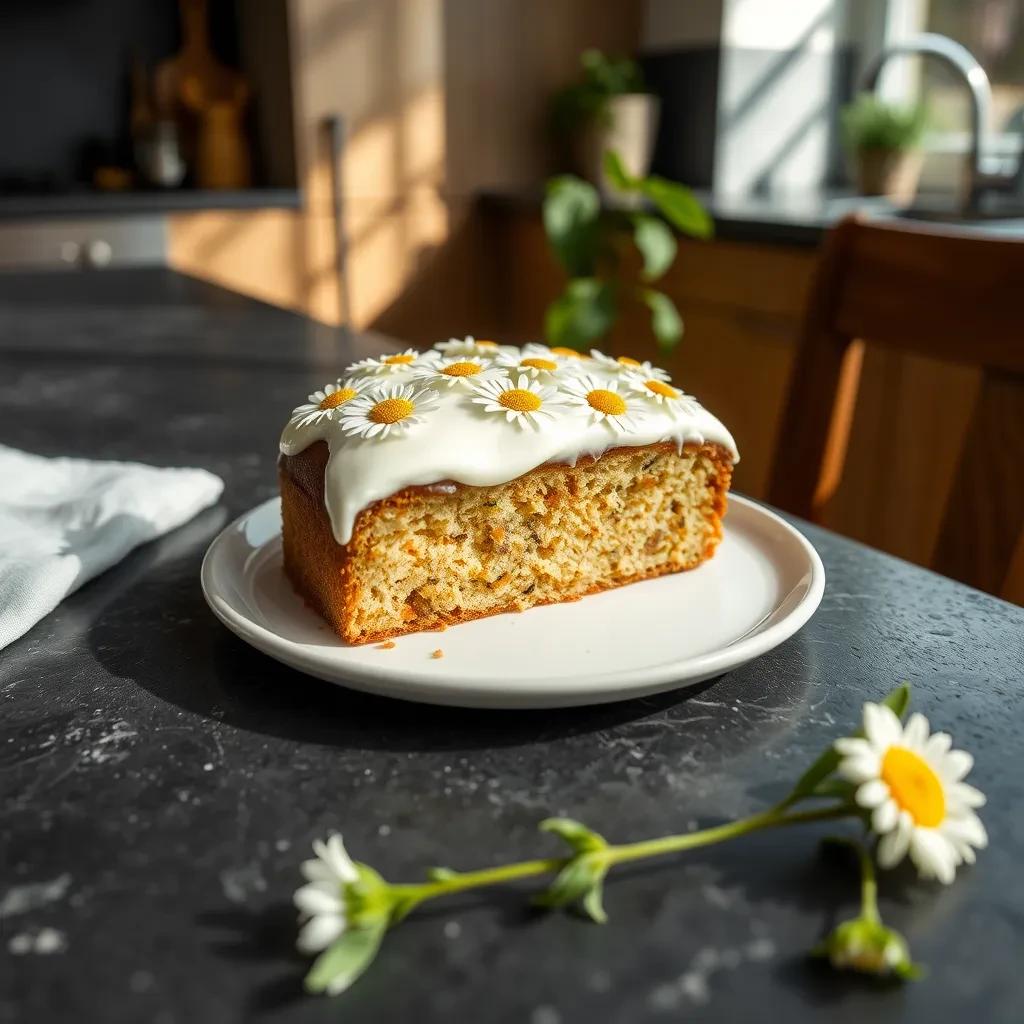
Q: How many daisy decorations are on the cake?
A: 11